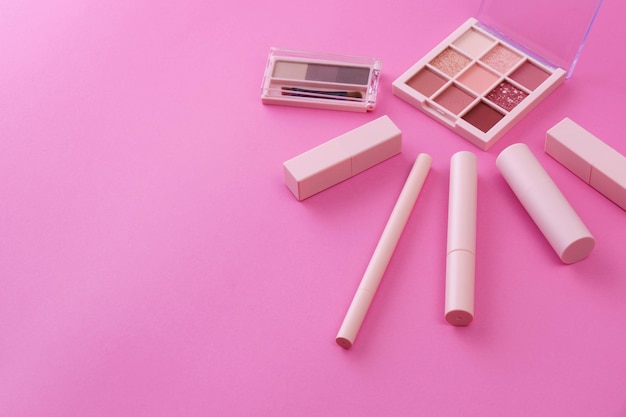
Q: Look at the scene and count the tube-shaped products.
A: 3